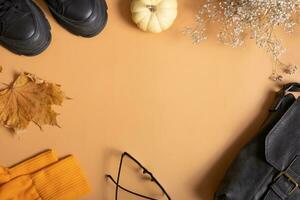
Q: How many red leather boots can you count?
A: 0